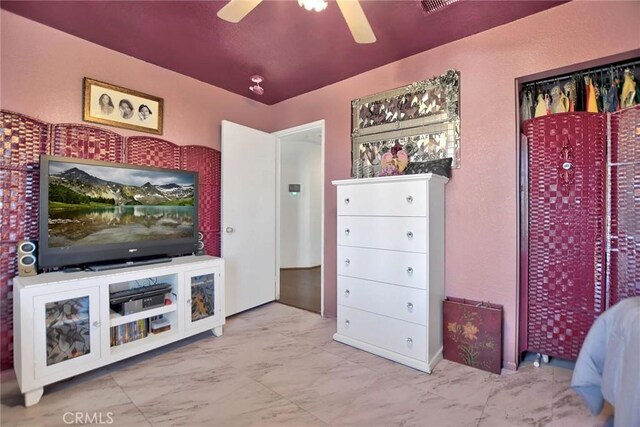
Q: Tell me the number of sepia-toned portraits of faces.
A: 3